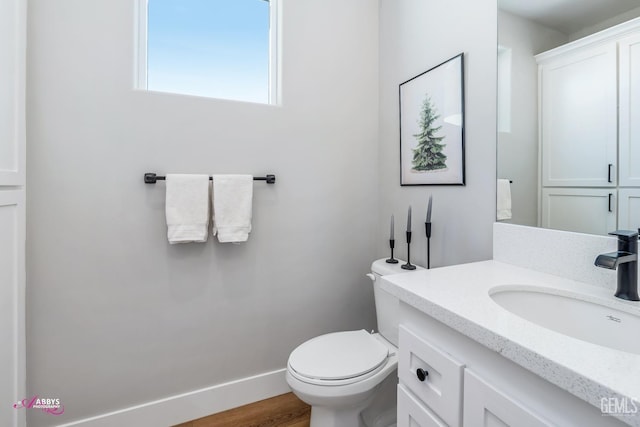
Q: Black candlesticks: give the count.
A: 3